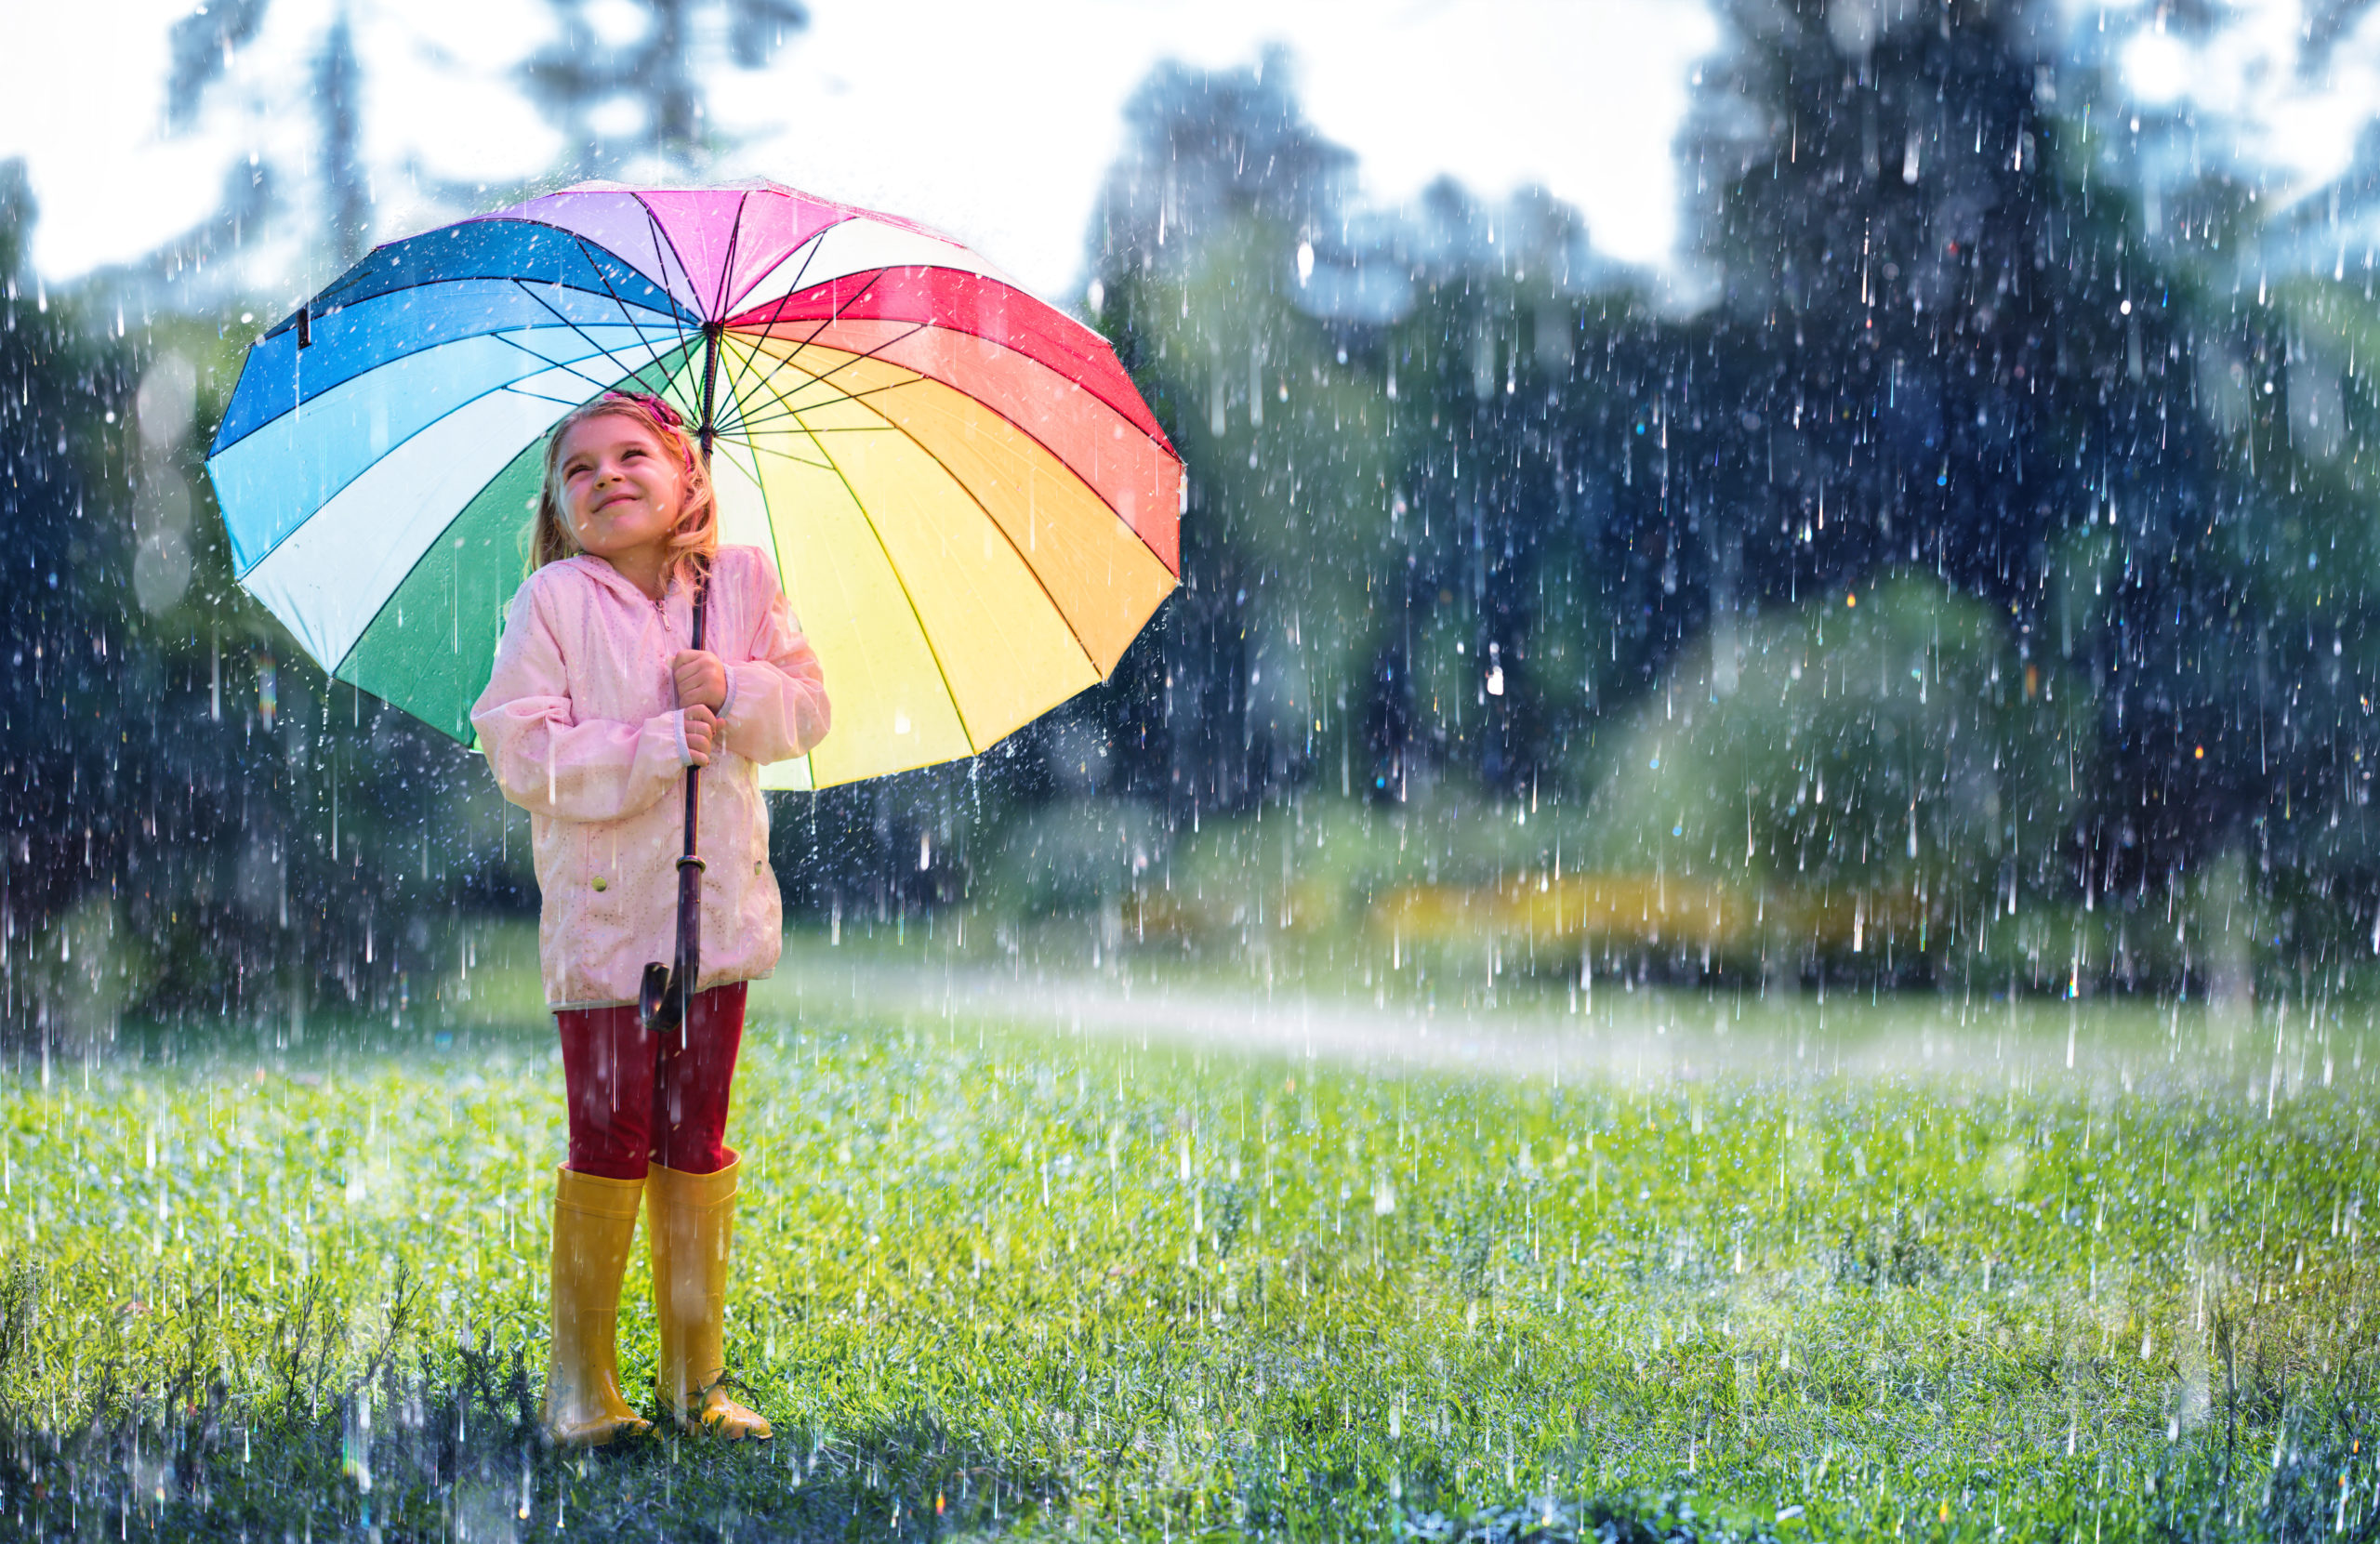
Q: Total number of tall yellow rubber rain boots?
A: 2